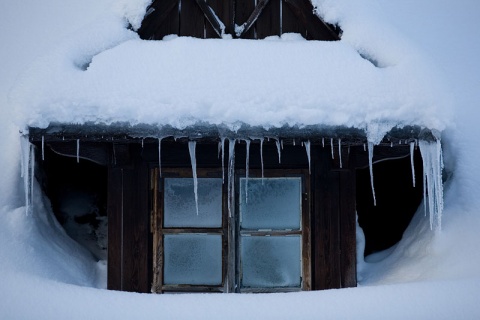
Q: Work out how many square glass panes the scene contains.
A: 4